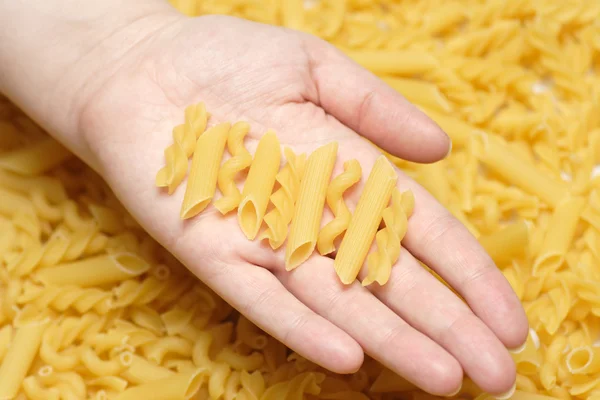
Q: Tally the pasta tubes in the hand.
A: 4